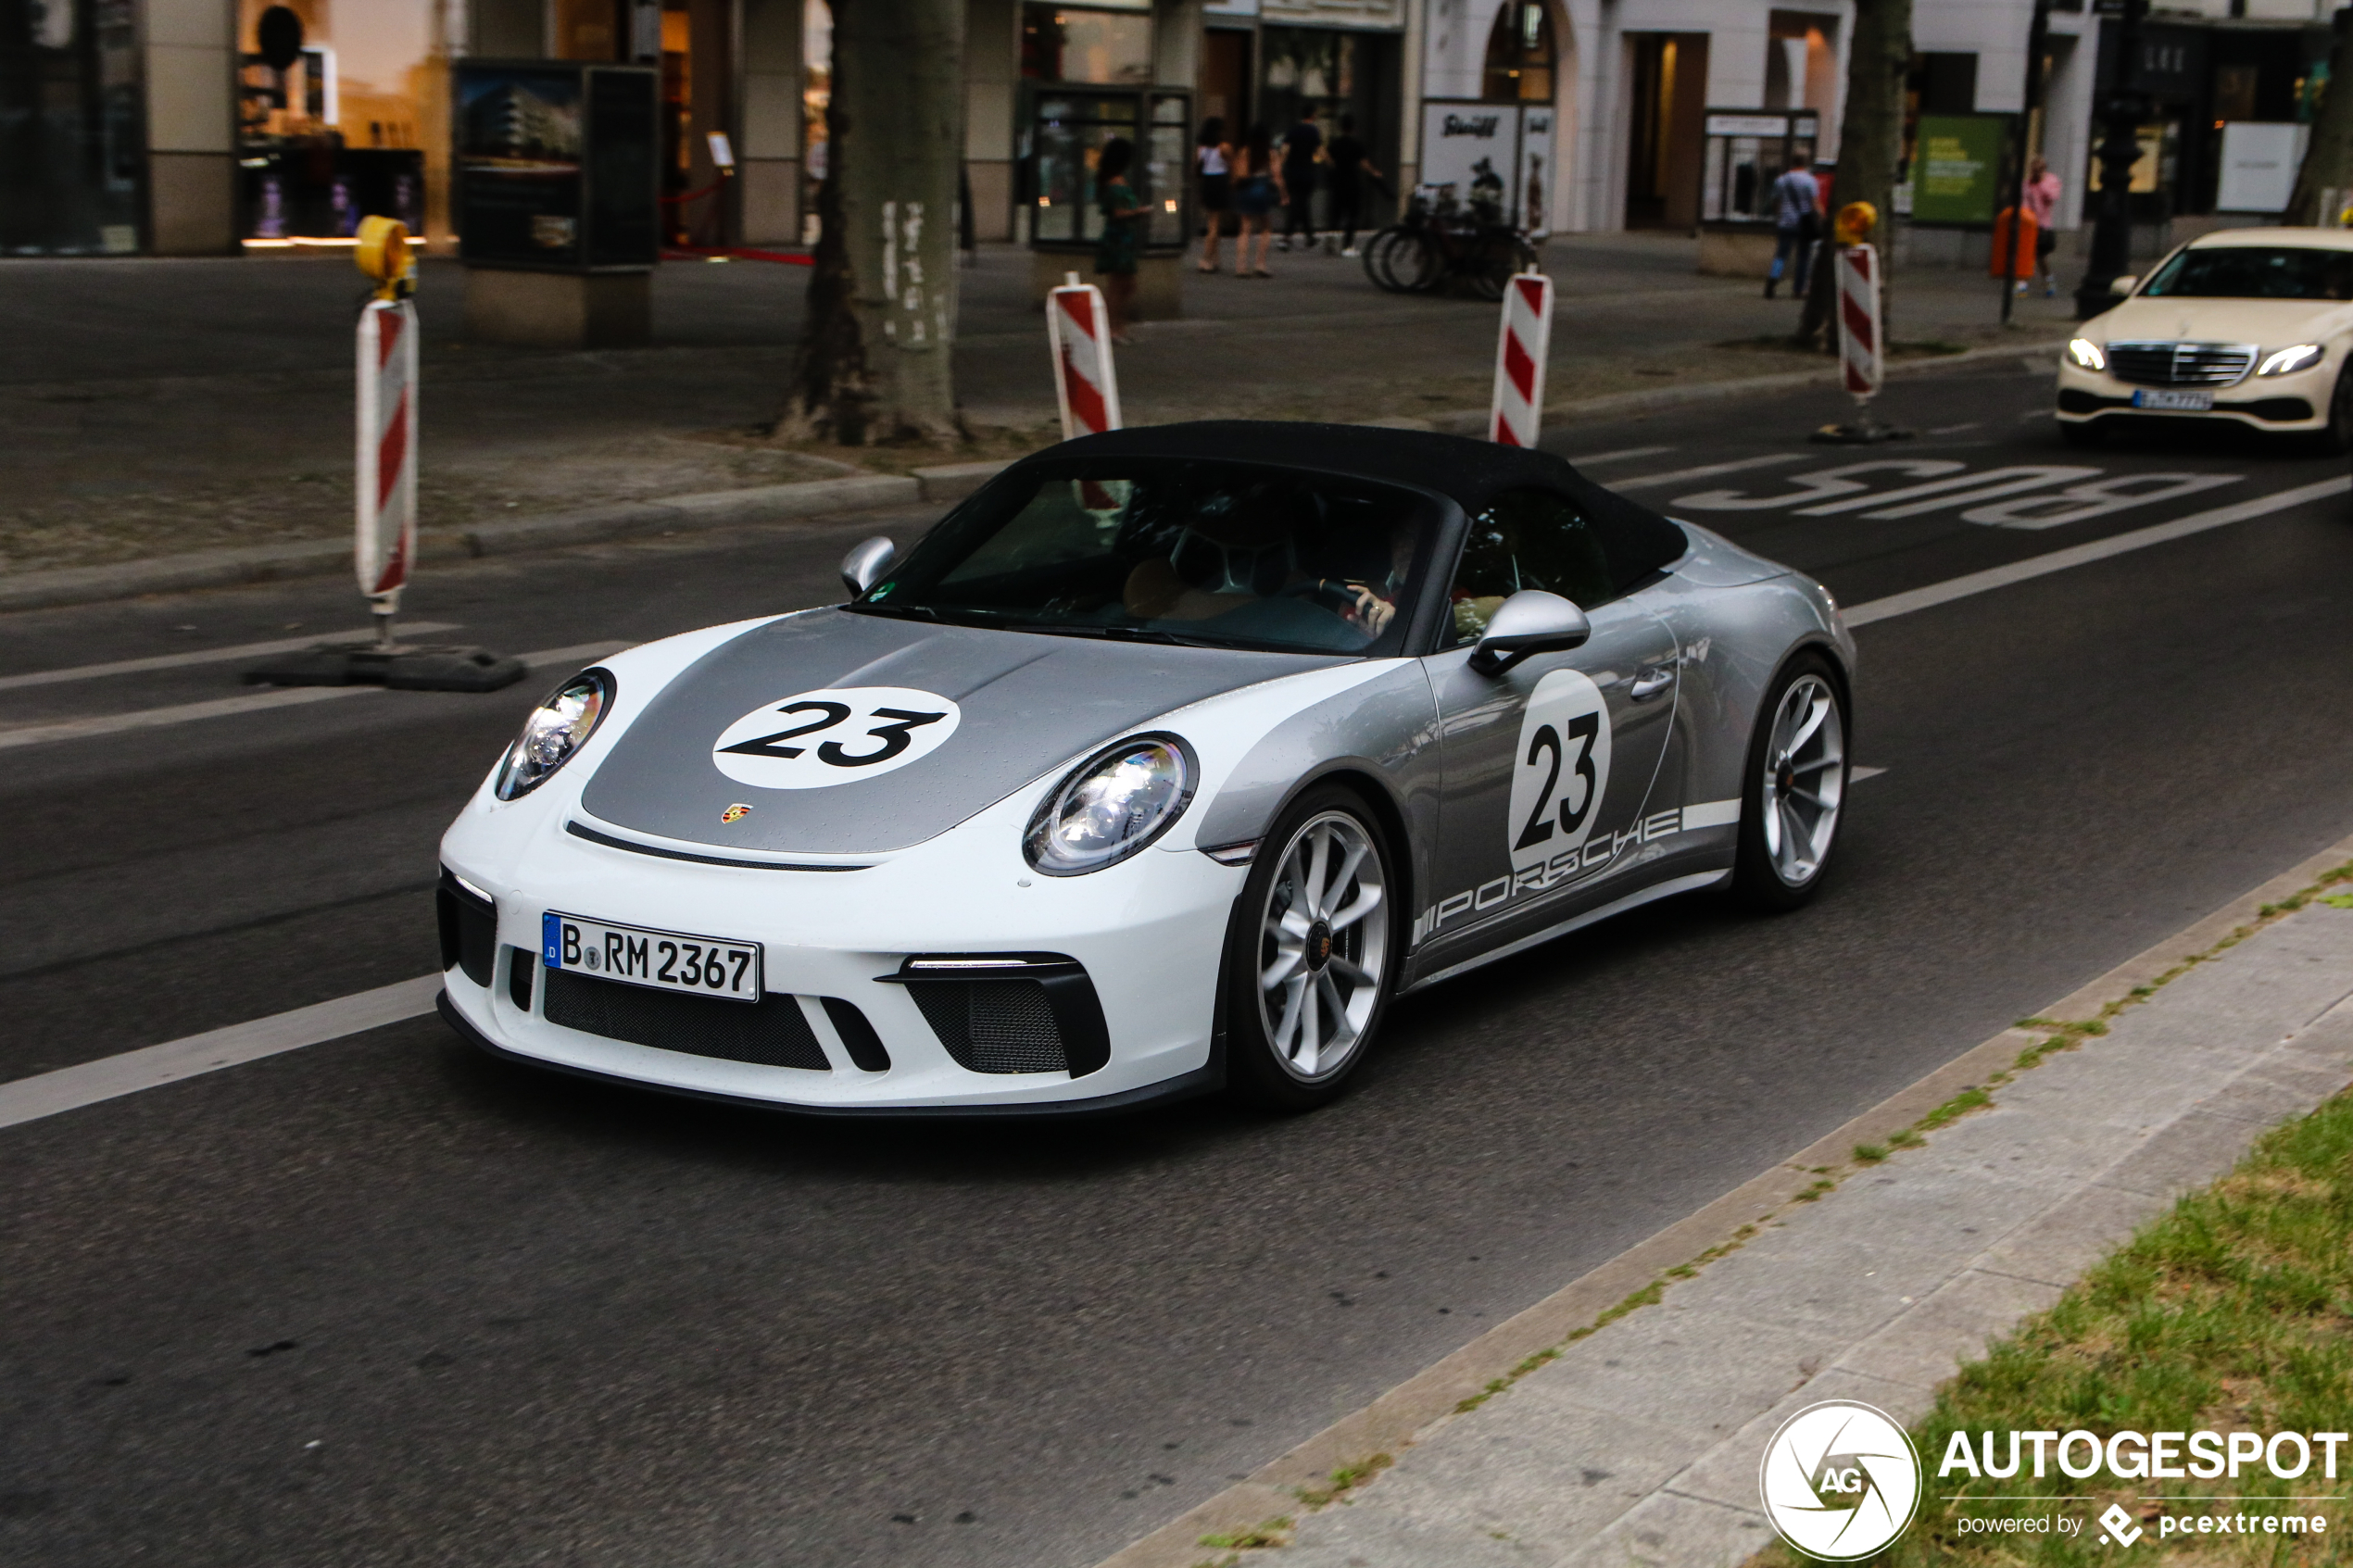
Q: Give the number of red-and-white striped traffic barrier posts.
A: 4